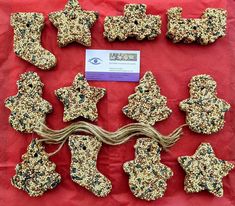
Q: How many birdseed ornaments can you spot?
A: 12